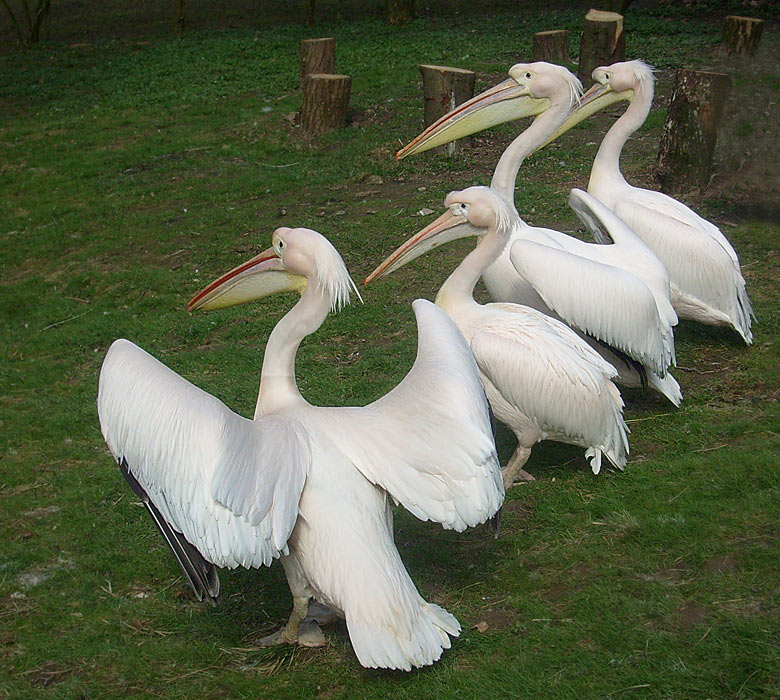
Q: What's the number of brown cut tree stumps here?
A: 7